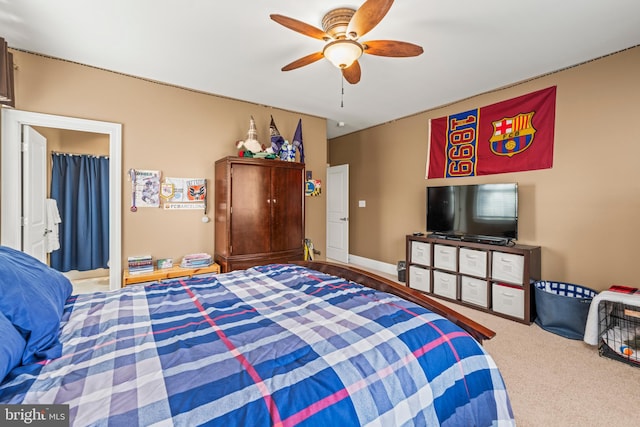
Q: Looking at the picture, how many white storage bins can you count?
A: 8